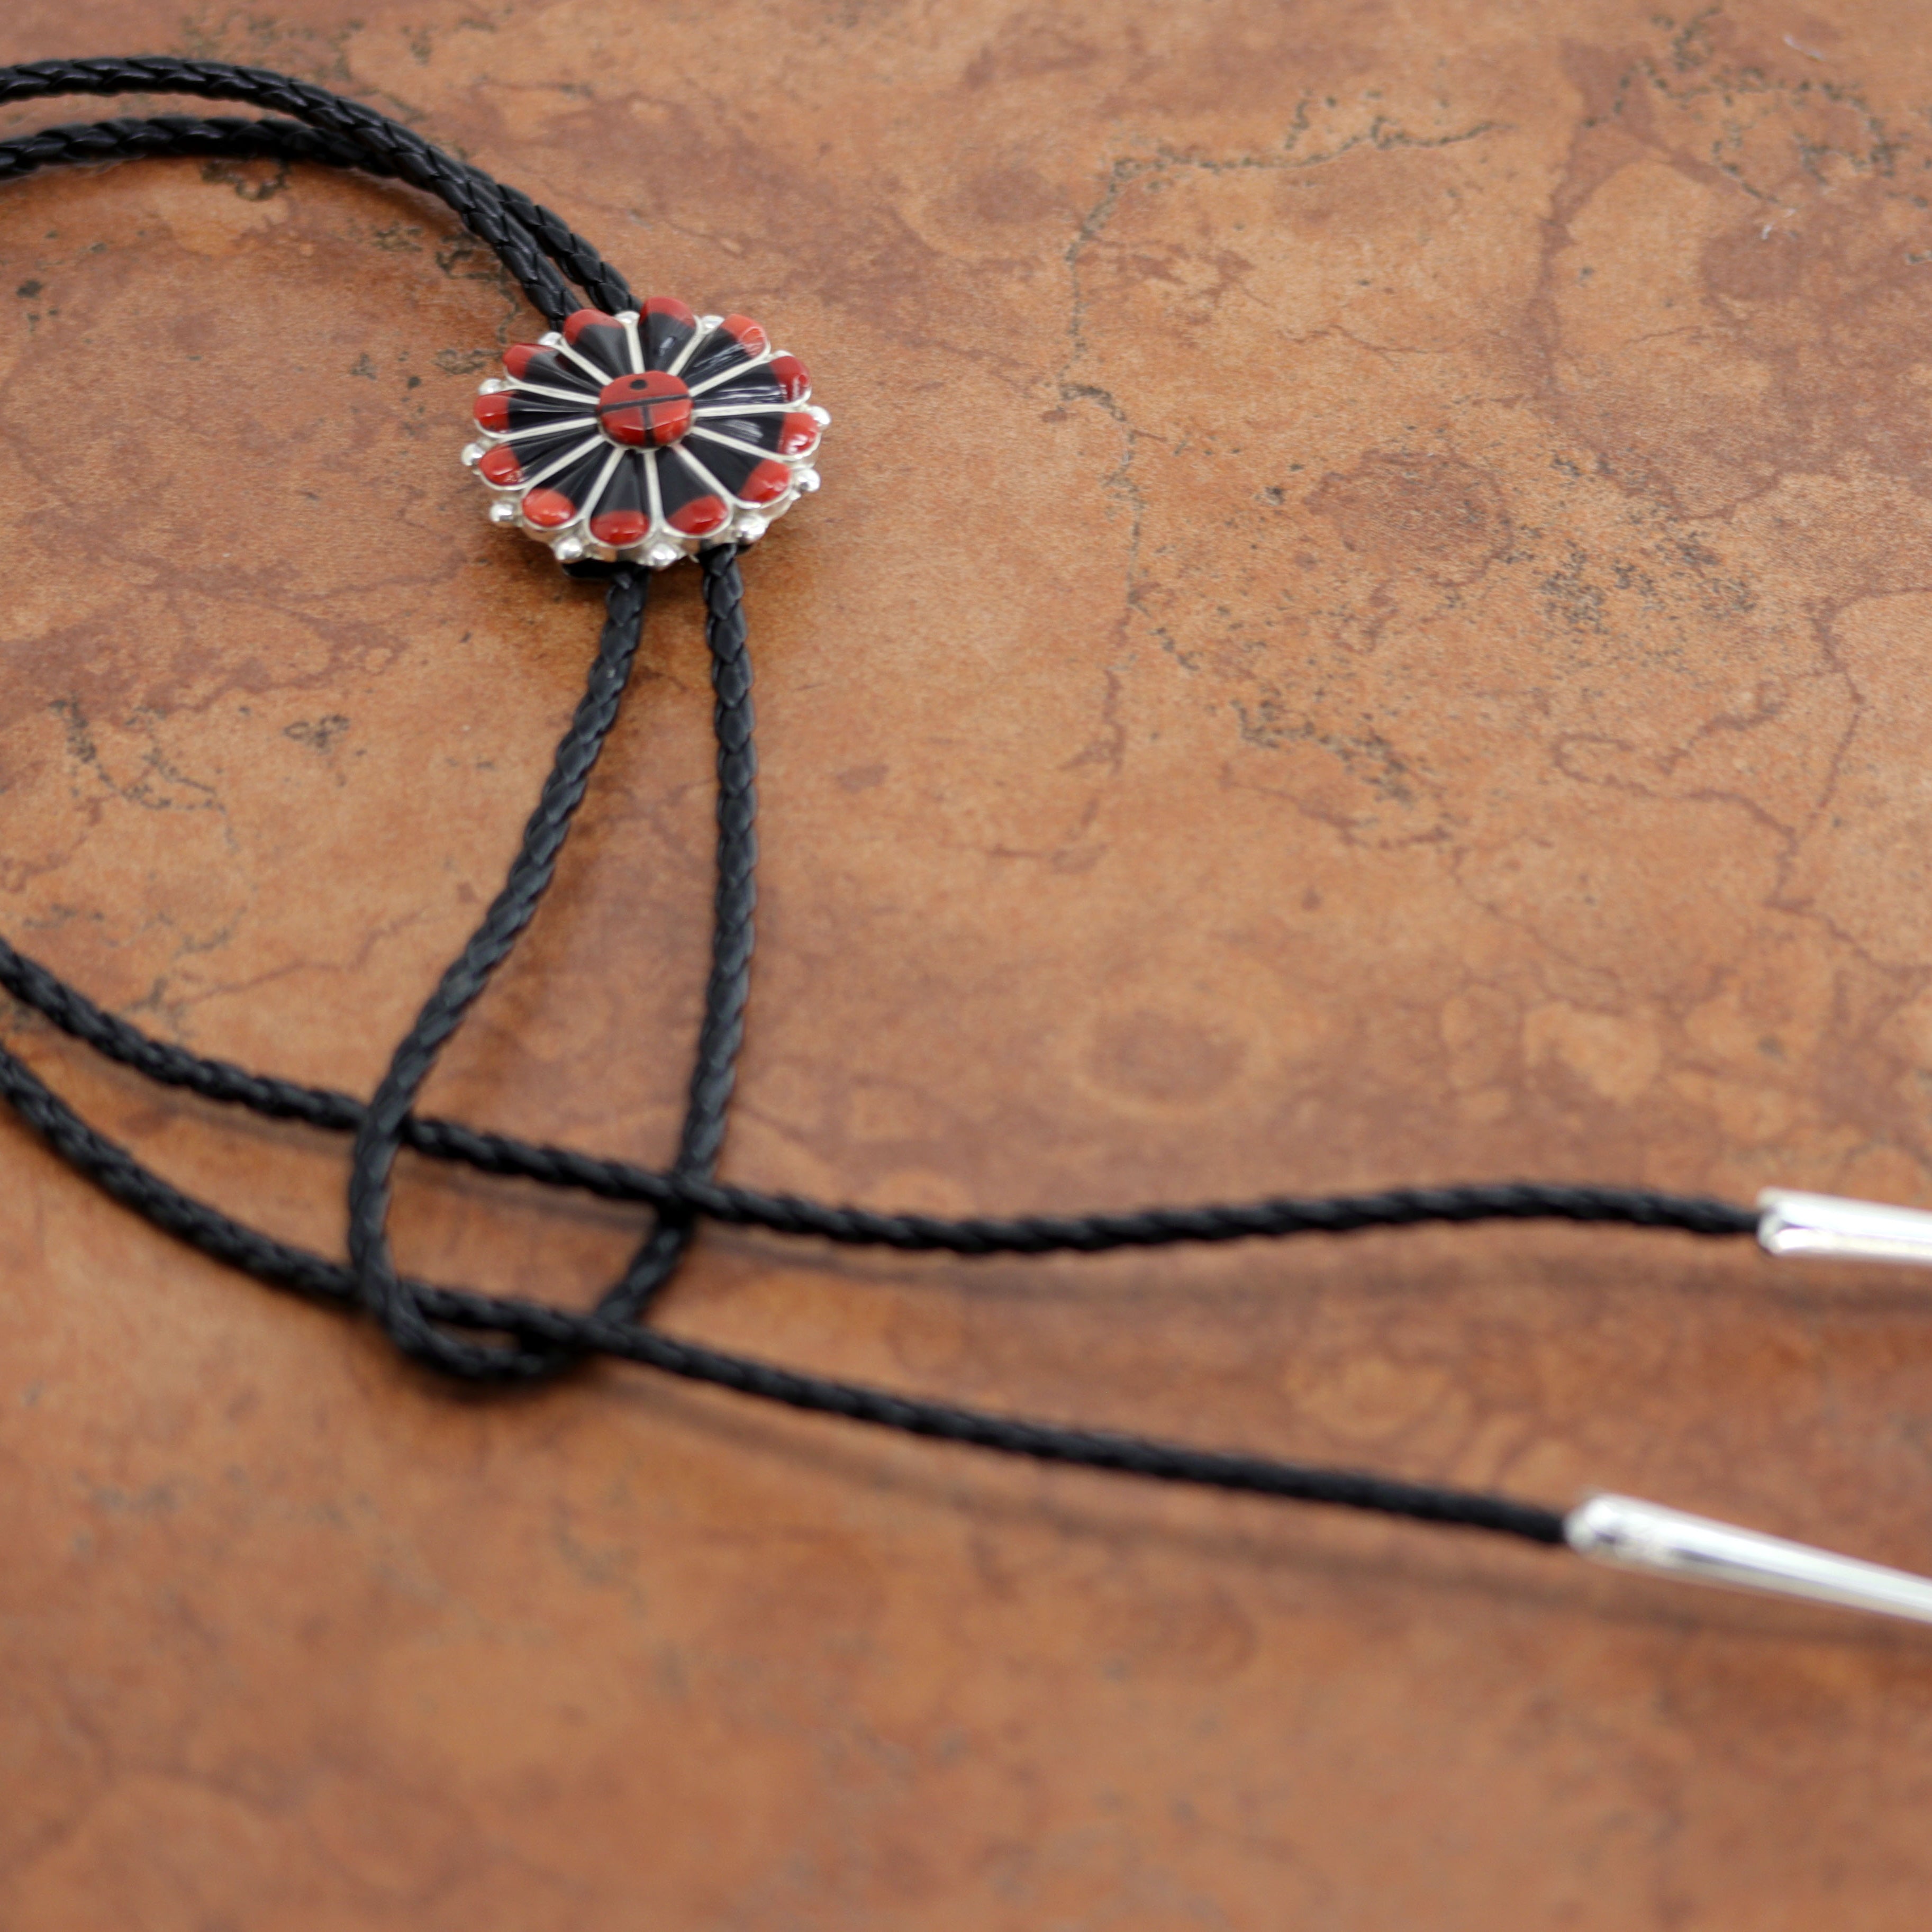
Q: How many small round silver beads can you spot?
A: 12